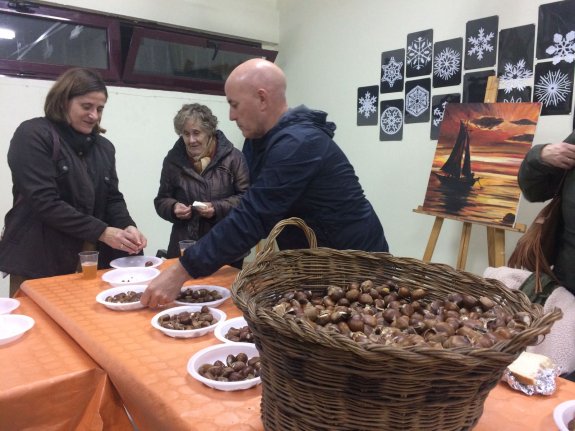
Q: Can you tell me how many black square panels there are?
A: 13